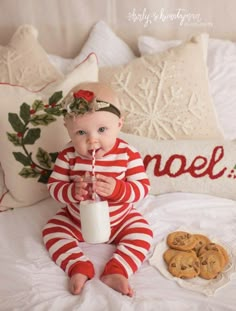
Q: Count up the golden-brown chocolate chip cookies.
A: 6